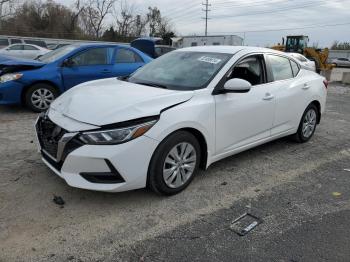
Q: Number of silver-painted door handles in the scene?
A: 0